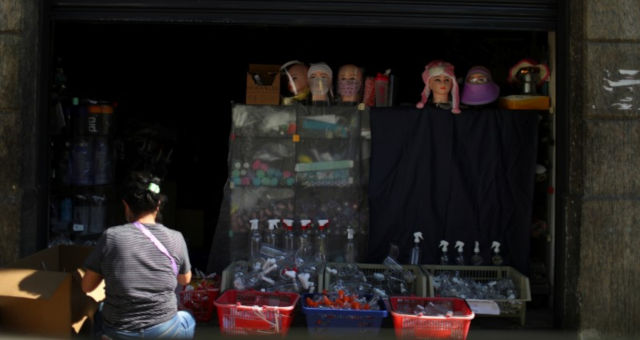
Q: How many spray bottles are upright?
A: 11